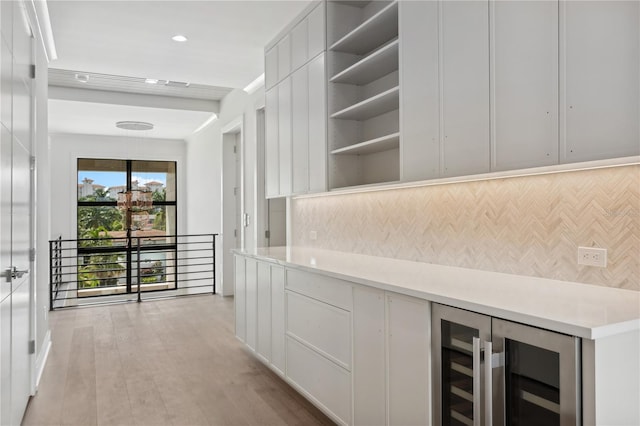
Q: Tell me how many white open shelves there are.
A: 4